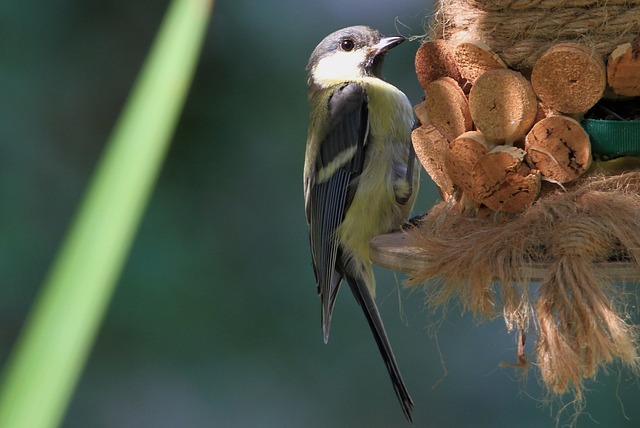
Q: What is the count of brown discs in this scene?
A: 10